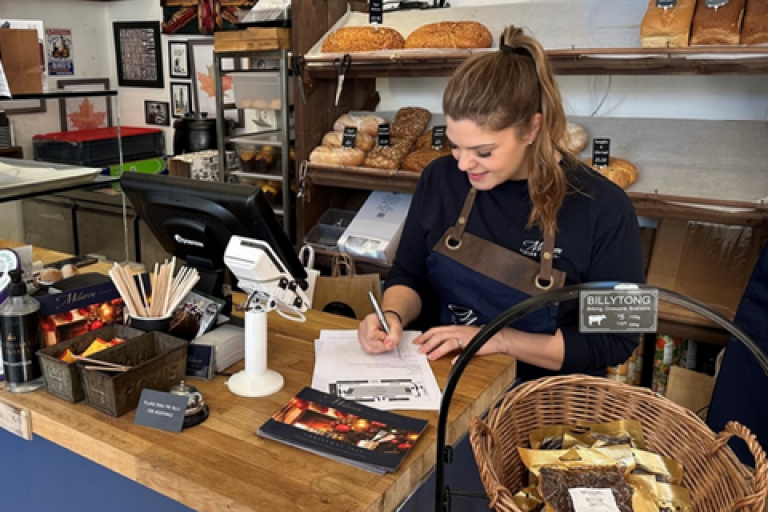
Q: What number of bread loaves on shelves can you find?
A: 14